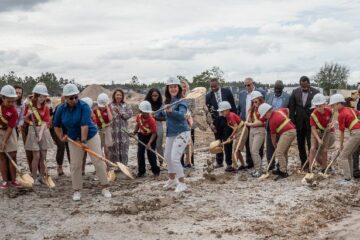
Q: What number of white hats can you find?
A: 12